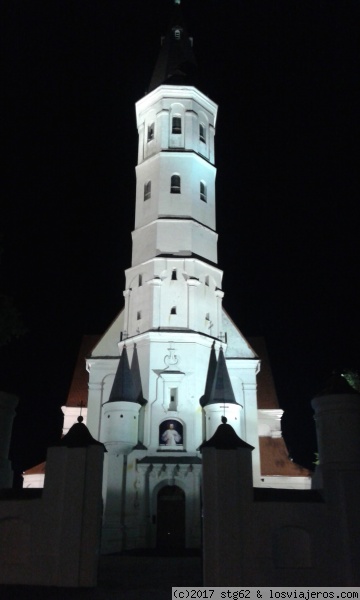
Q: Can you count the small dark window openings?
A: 13